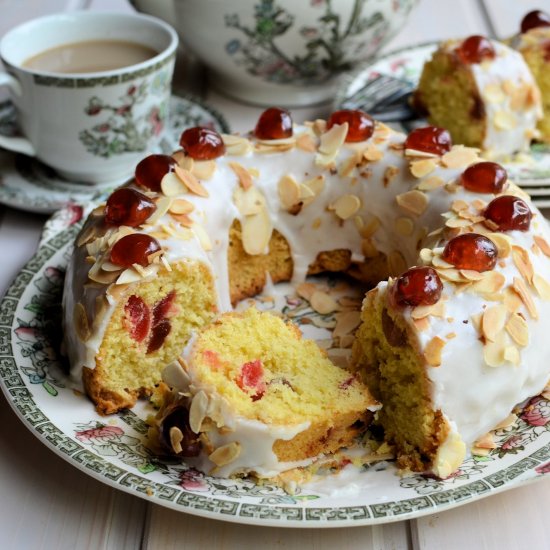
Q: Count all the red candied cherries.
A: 14